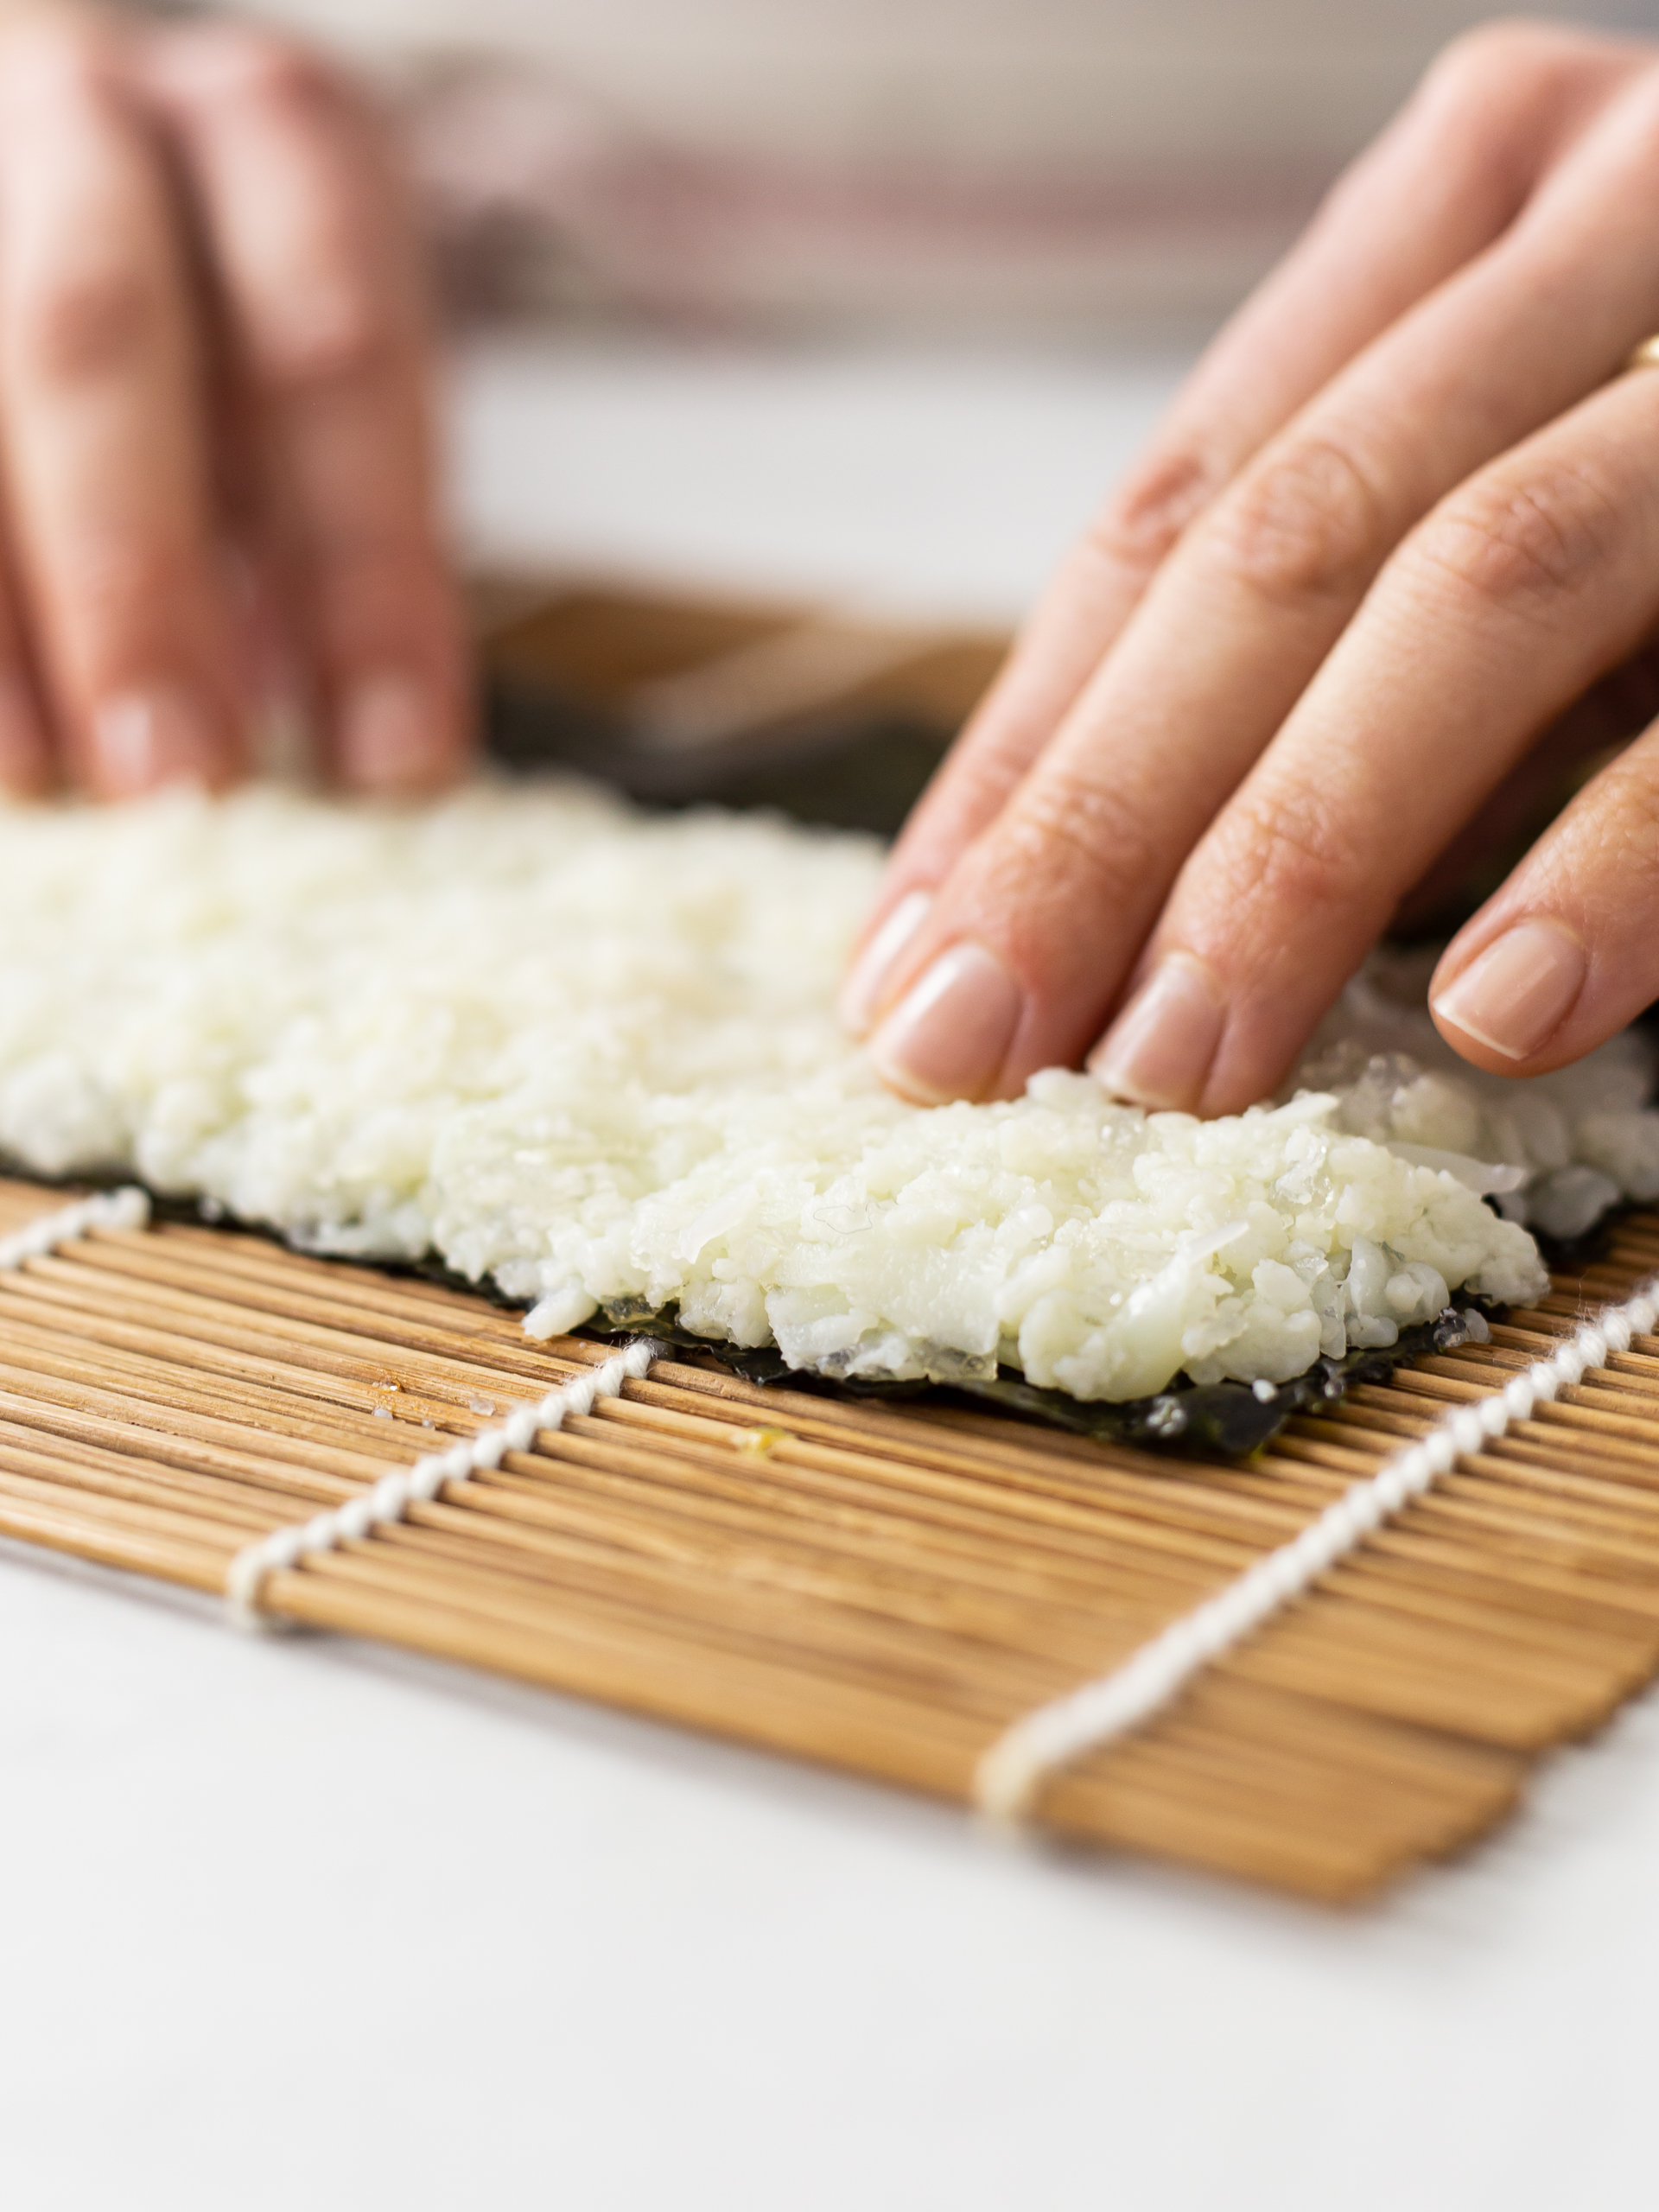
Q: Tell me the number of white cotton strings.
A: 3